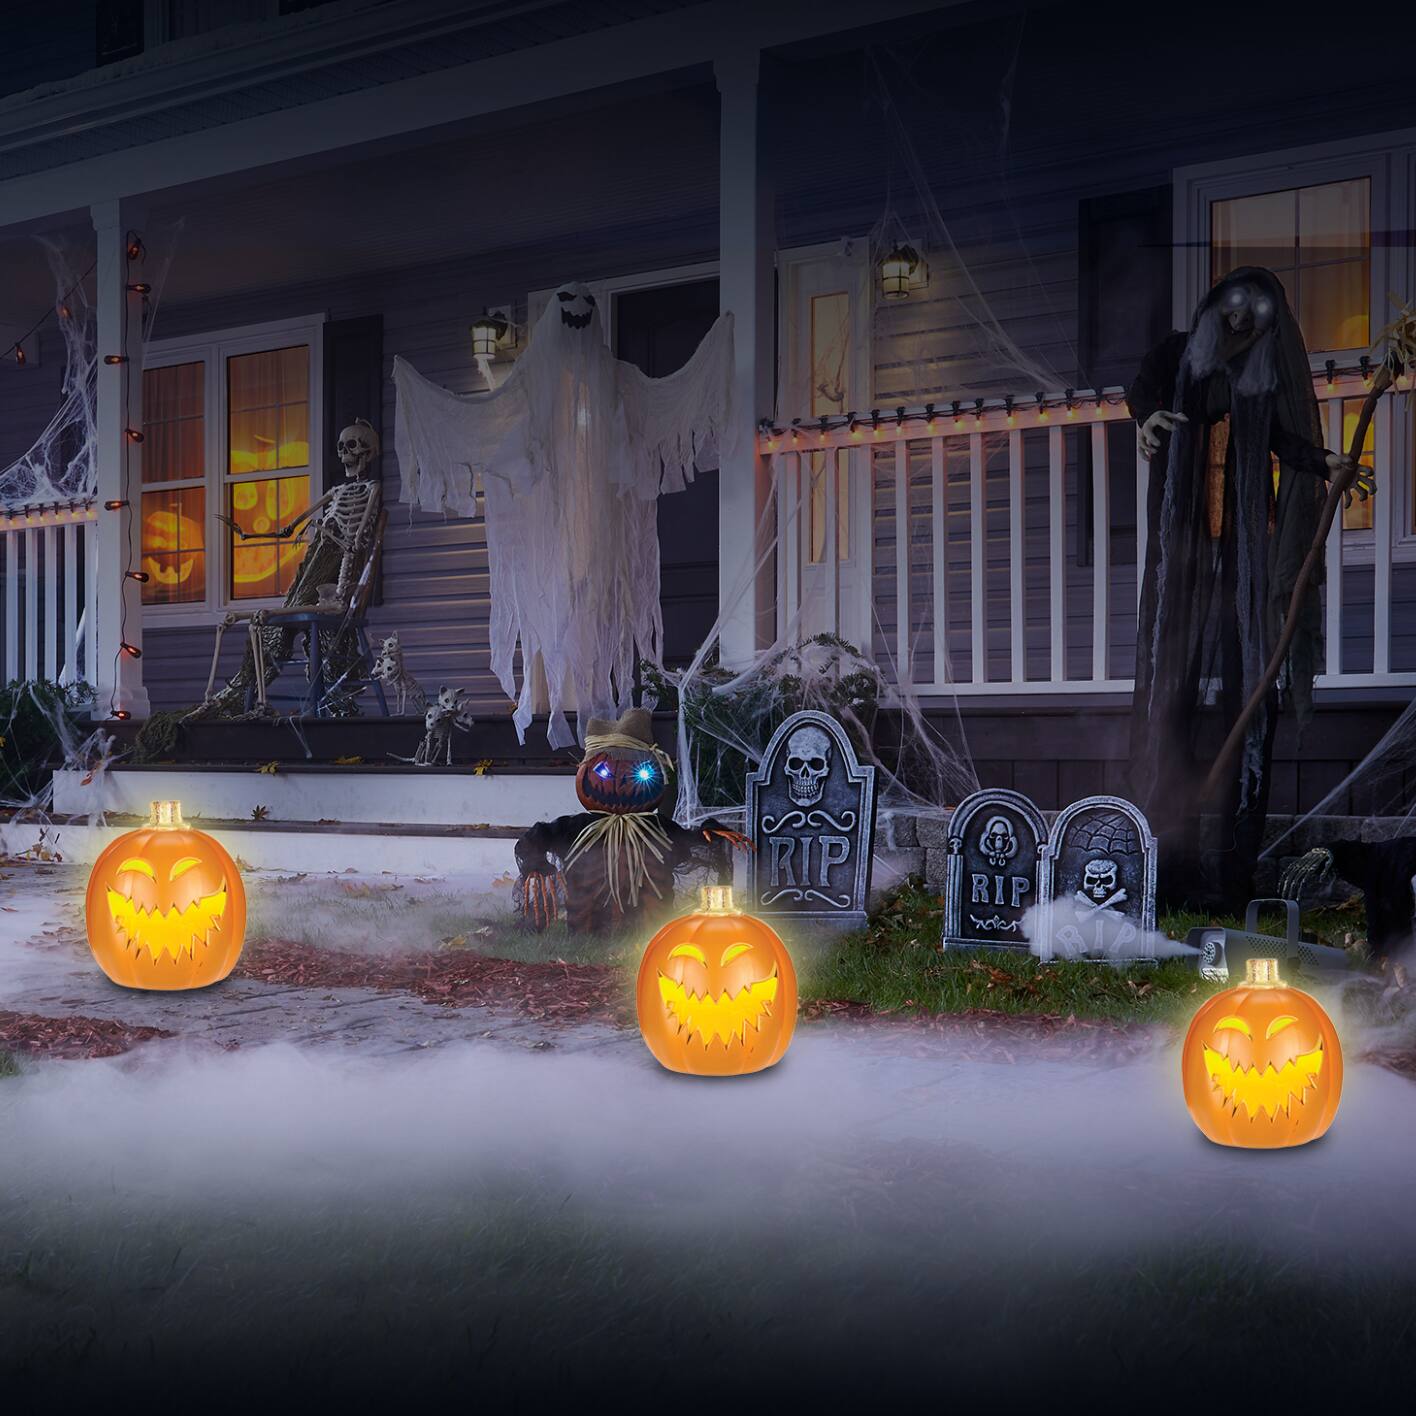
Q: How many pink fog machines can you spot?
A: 0